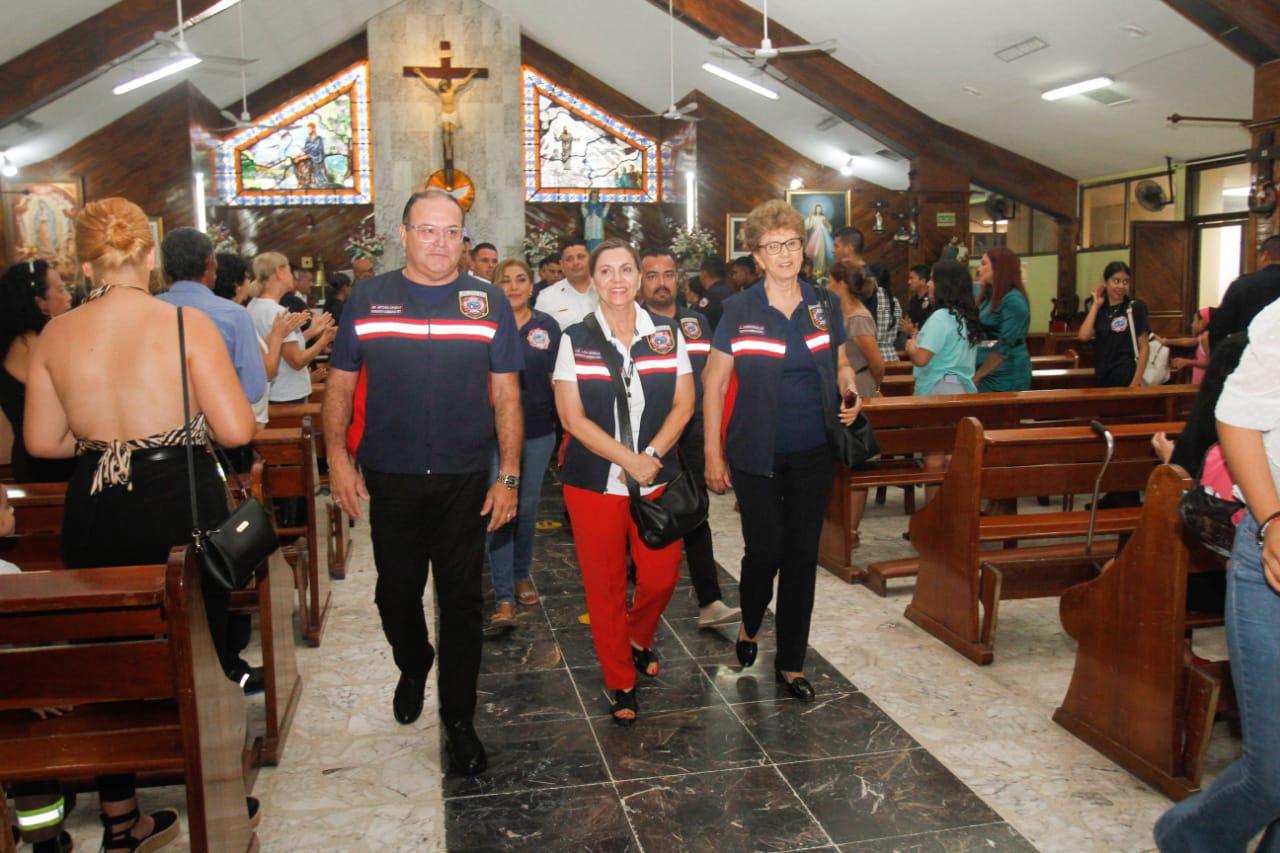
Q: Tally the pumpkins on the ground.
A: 0